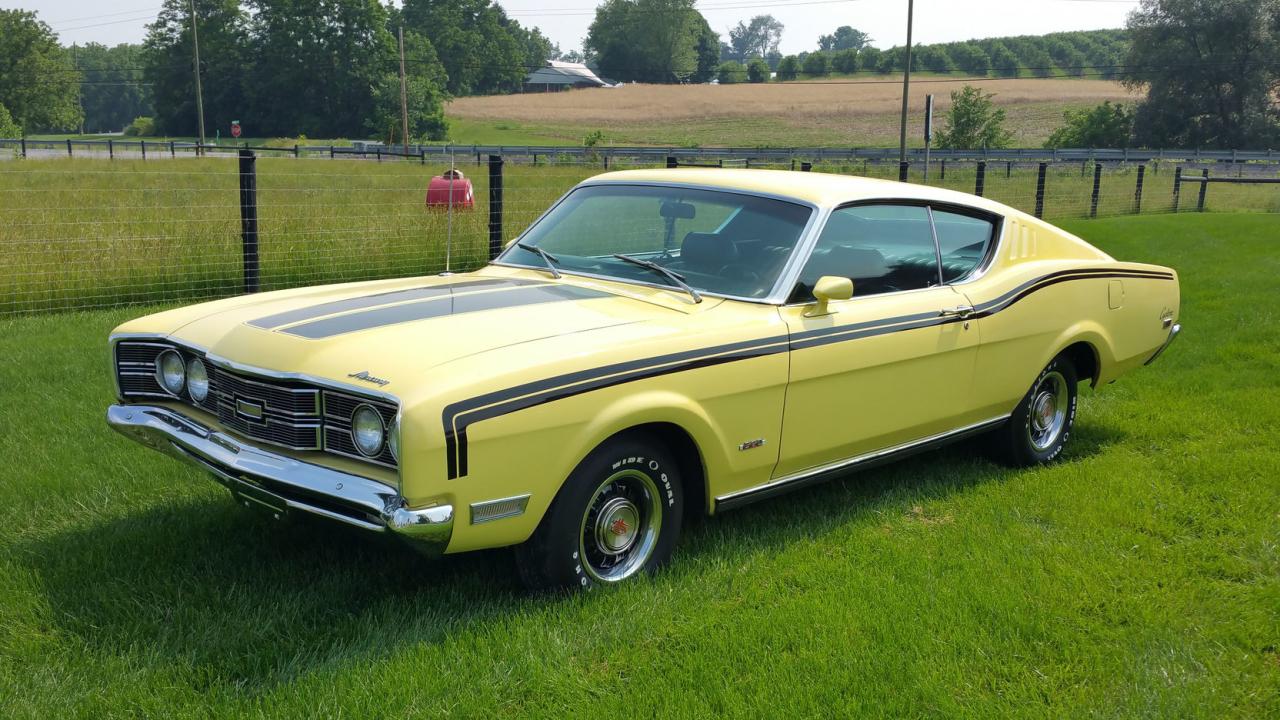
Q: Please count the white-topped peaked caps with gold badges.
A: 0